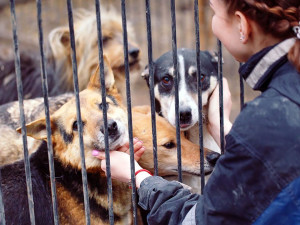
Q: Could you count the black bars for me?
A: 11